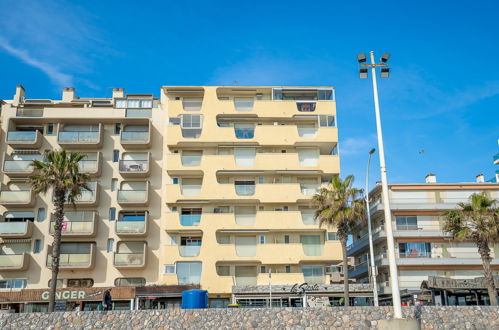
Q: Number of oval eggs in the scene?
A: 0